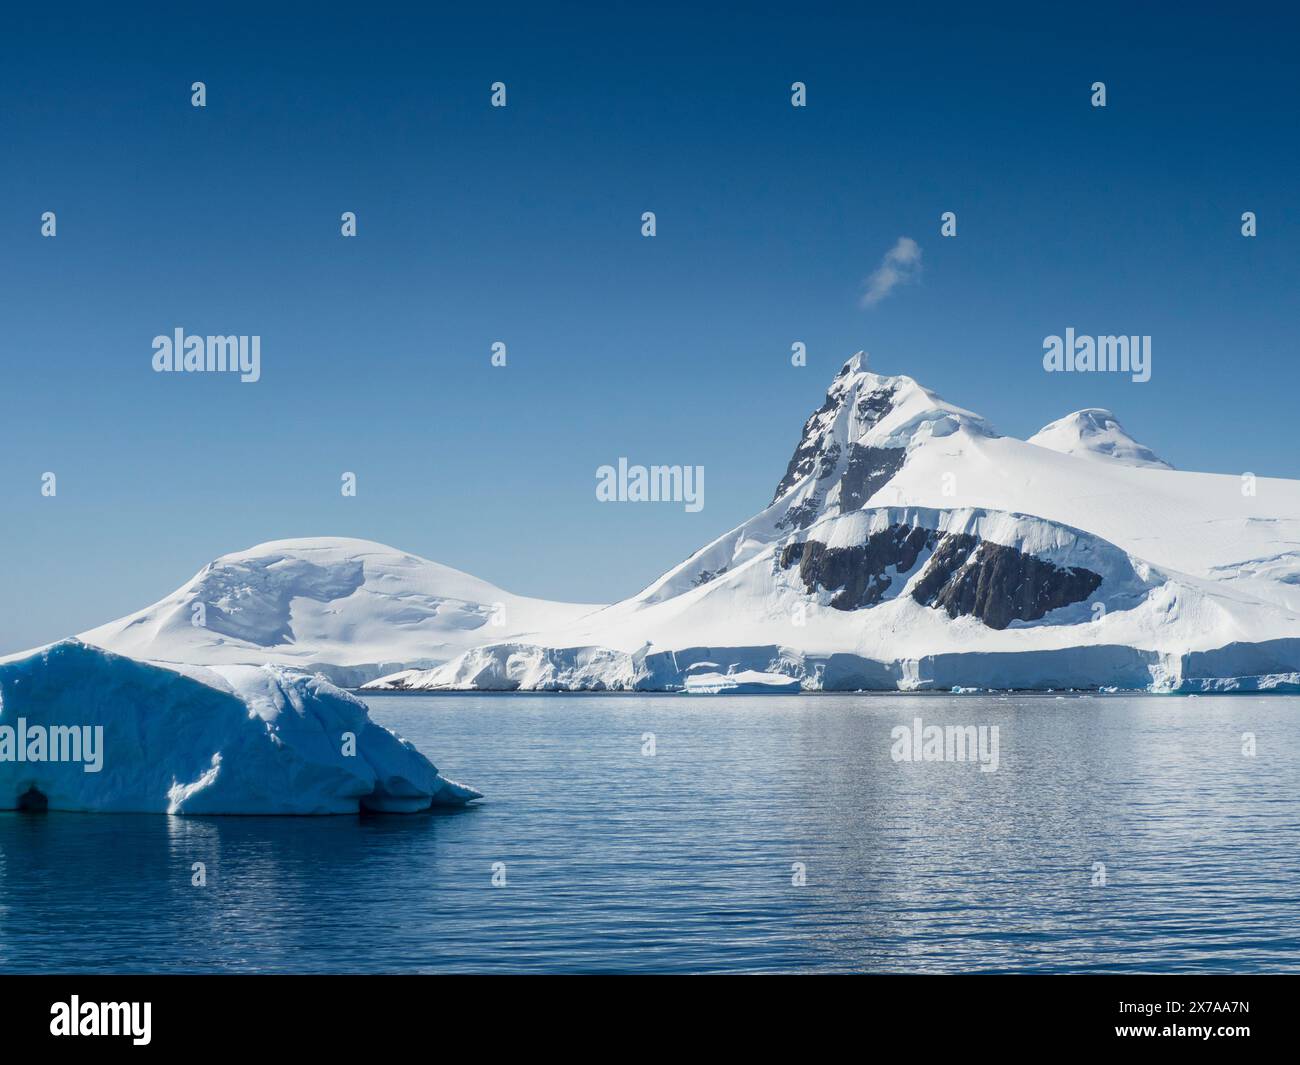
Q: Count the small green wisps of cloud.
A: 0